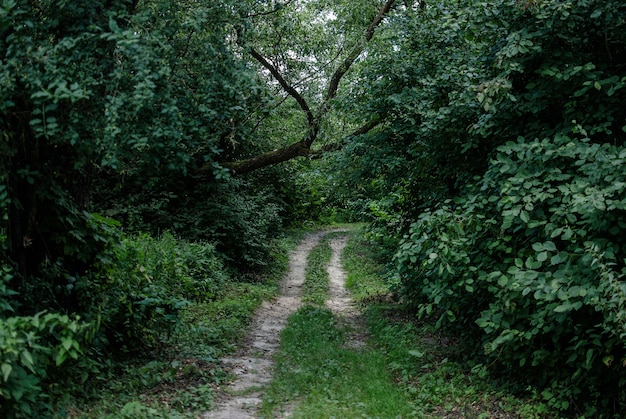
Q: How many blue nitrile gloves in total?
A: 0